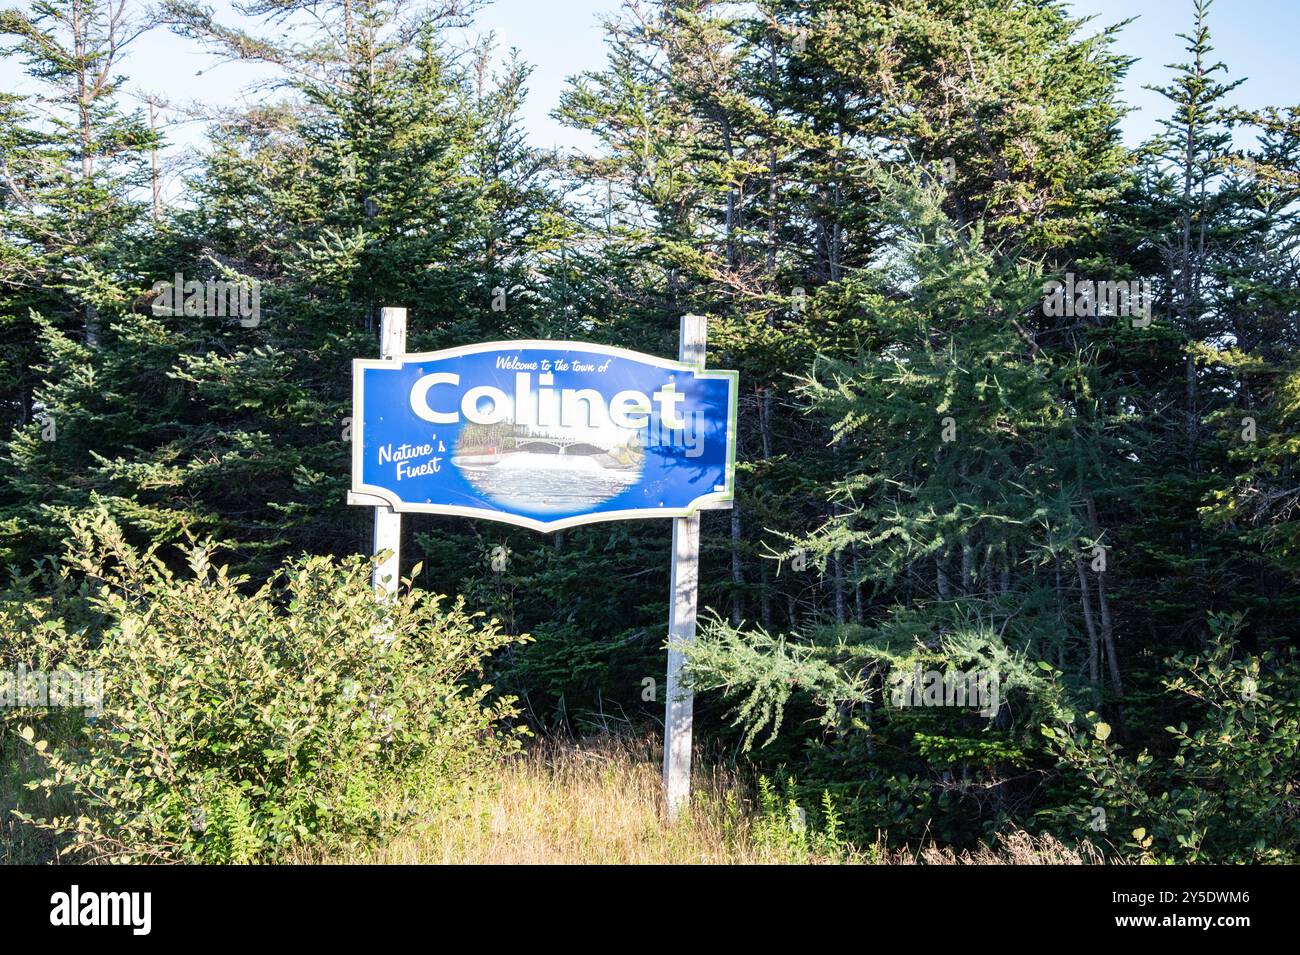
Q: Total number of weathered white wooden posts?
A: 2